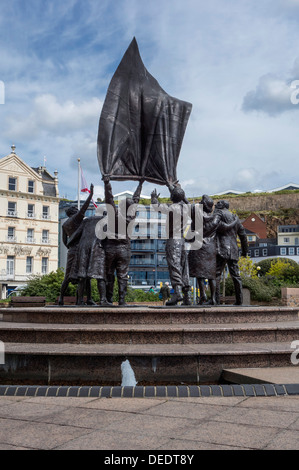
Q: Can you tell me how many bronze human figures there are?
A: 6